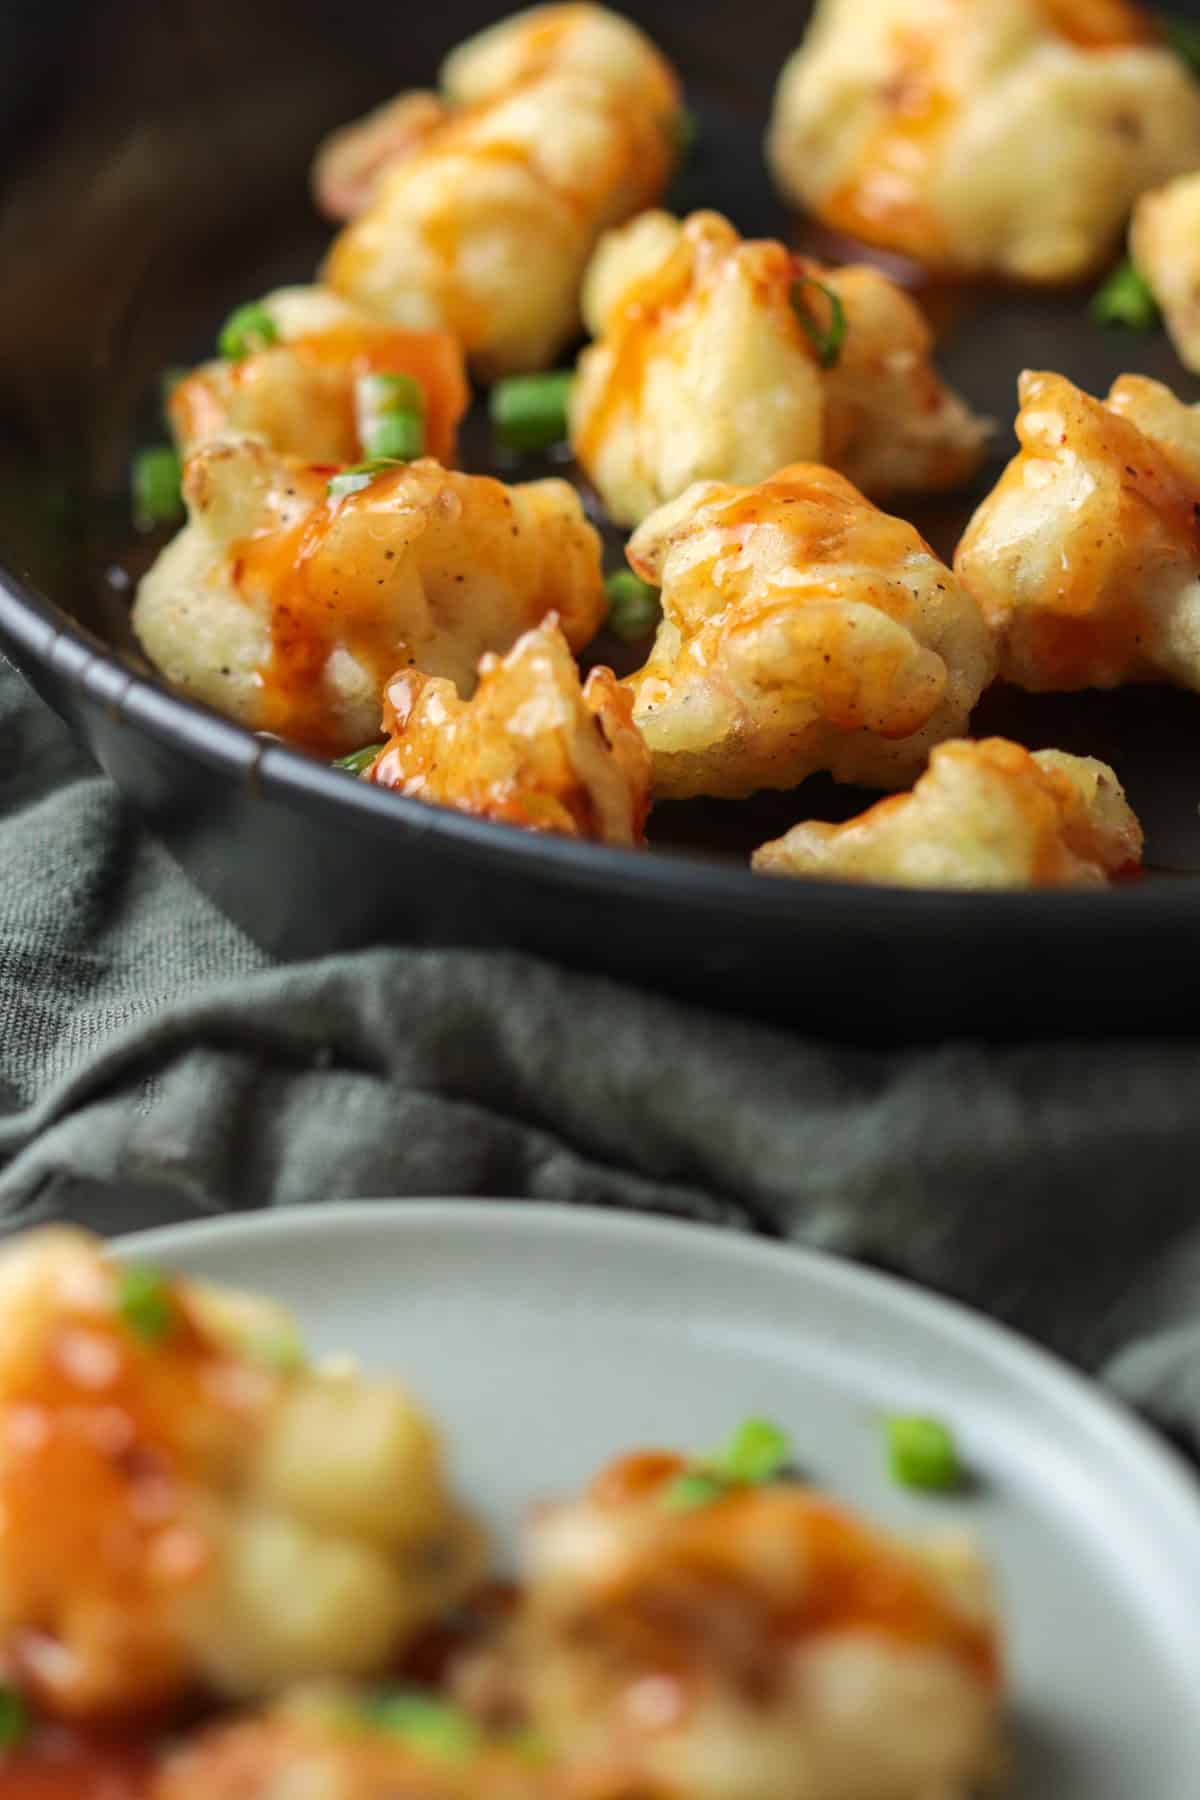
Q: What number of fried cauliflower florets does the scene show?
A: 13